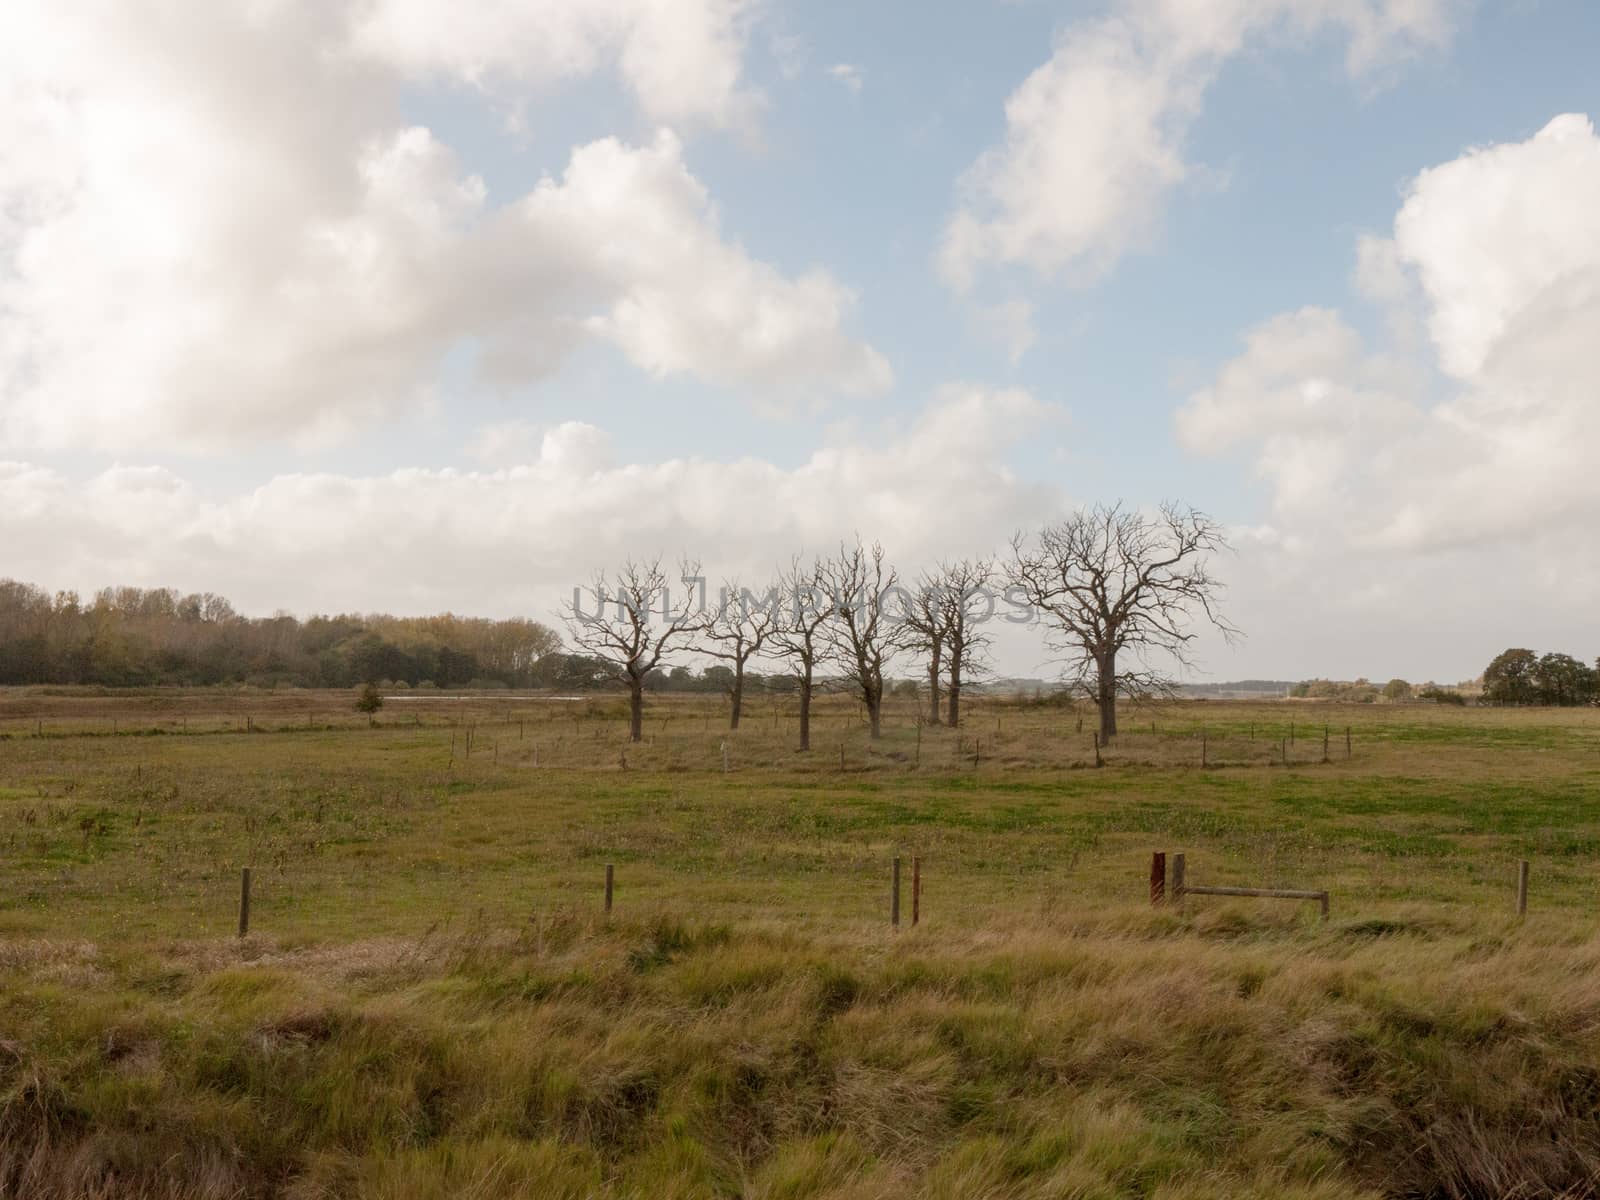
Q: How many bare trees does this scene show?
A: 7